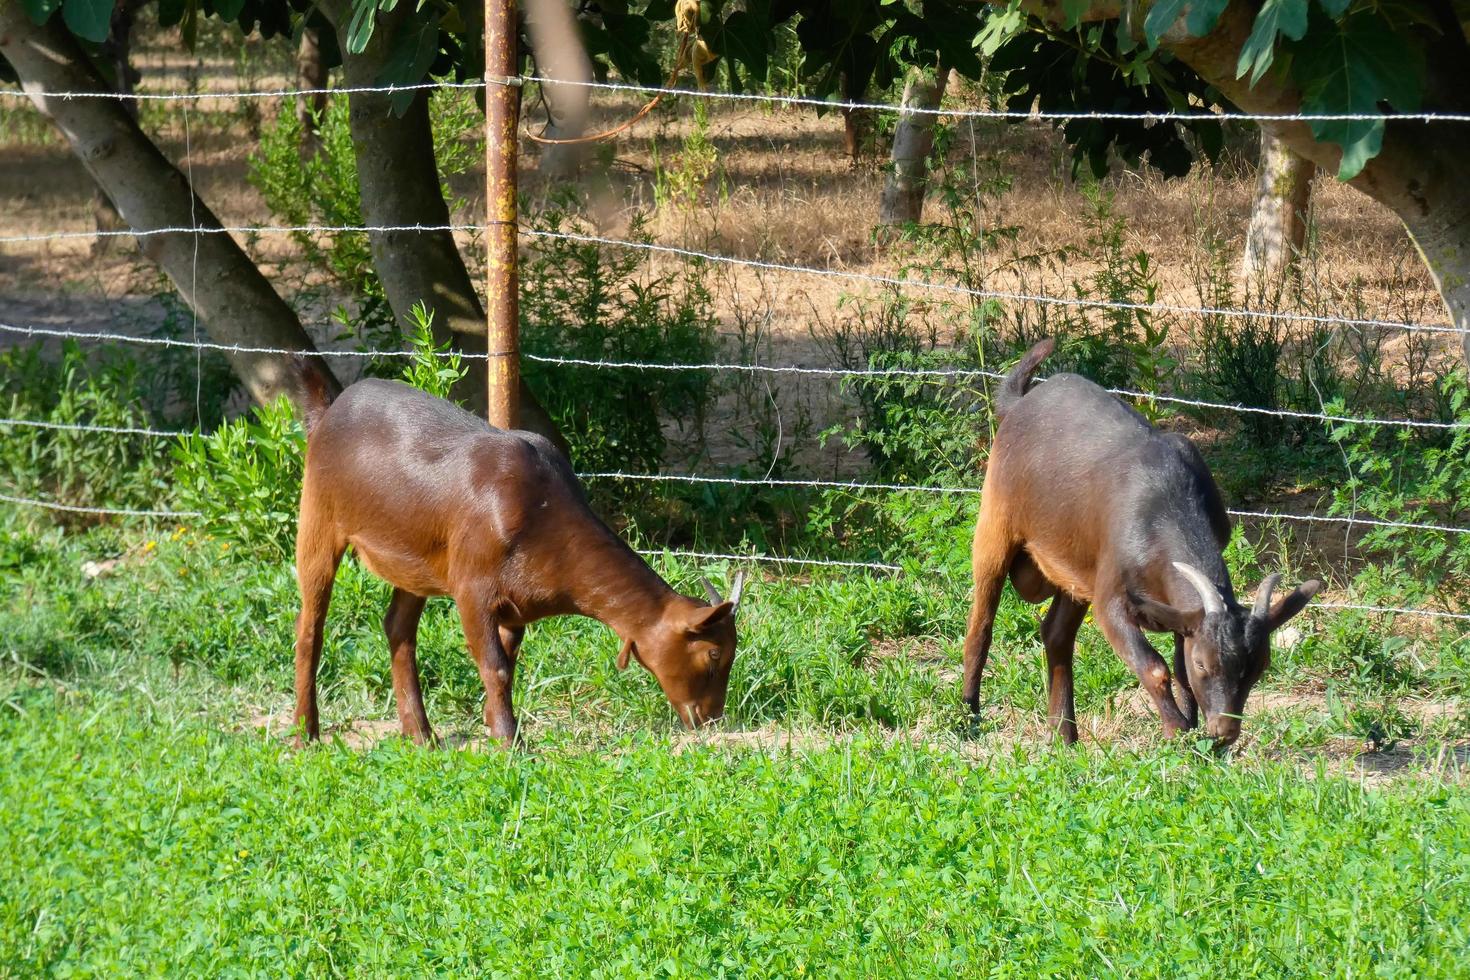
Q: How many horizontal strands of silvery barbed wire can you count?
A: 5